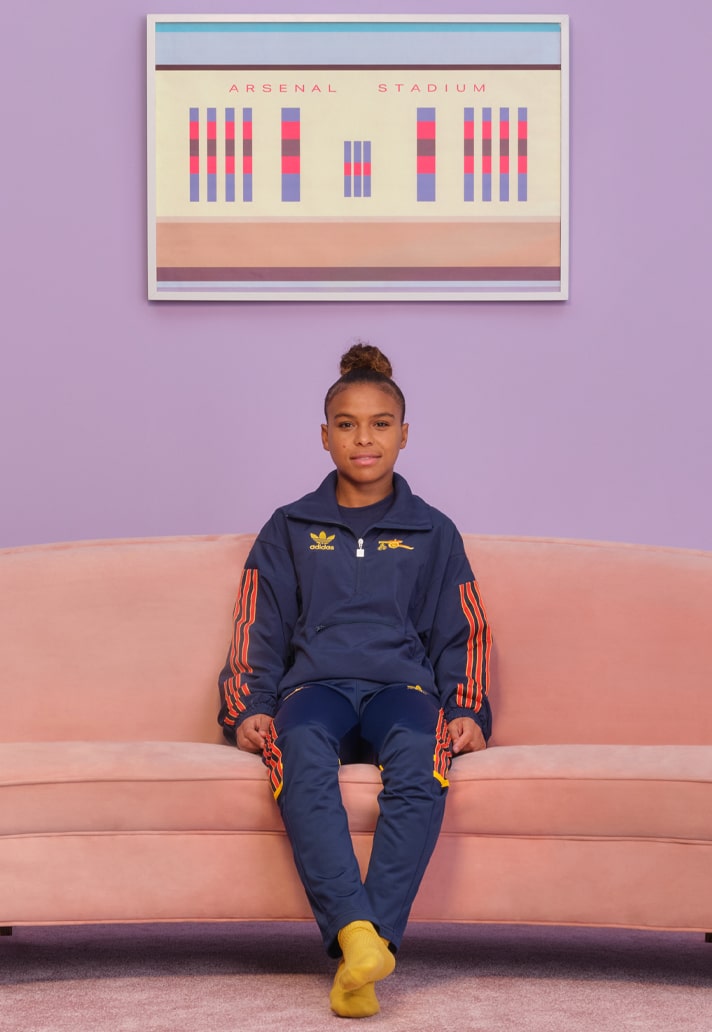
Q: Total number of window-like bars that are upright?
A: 13